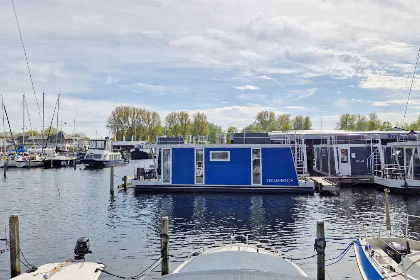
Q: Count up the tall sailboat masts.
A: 4